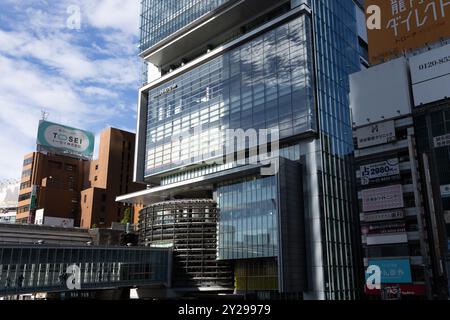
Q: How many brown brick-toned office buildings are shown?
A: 2